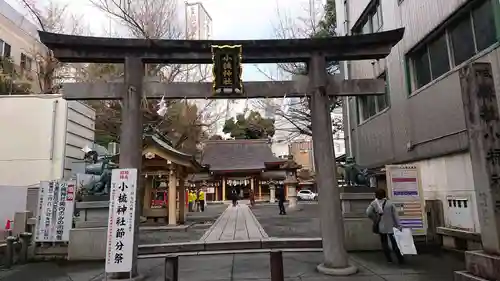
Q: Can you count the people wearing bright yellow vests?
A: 3